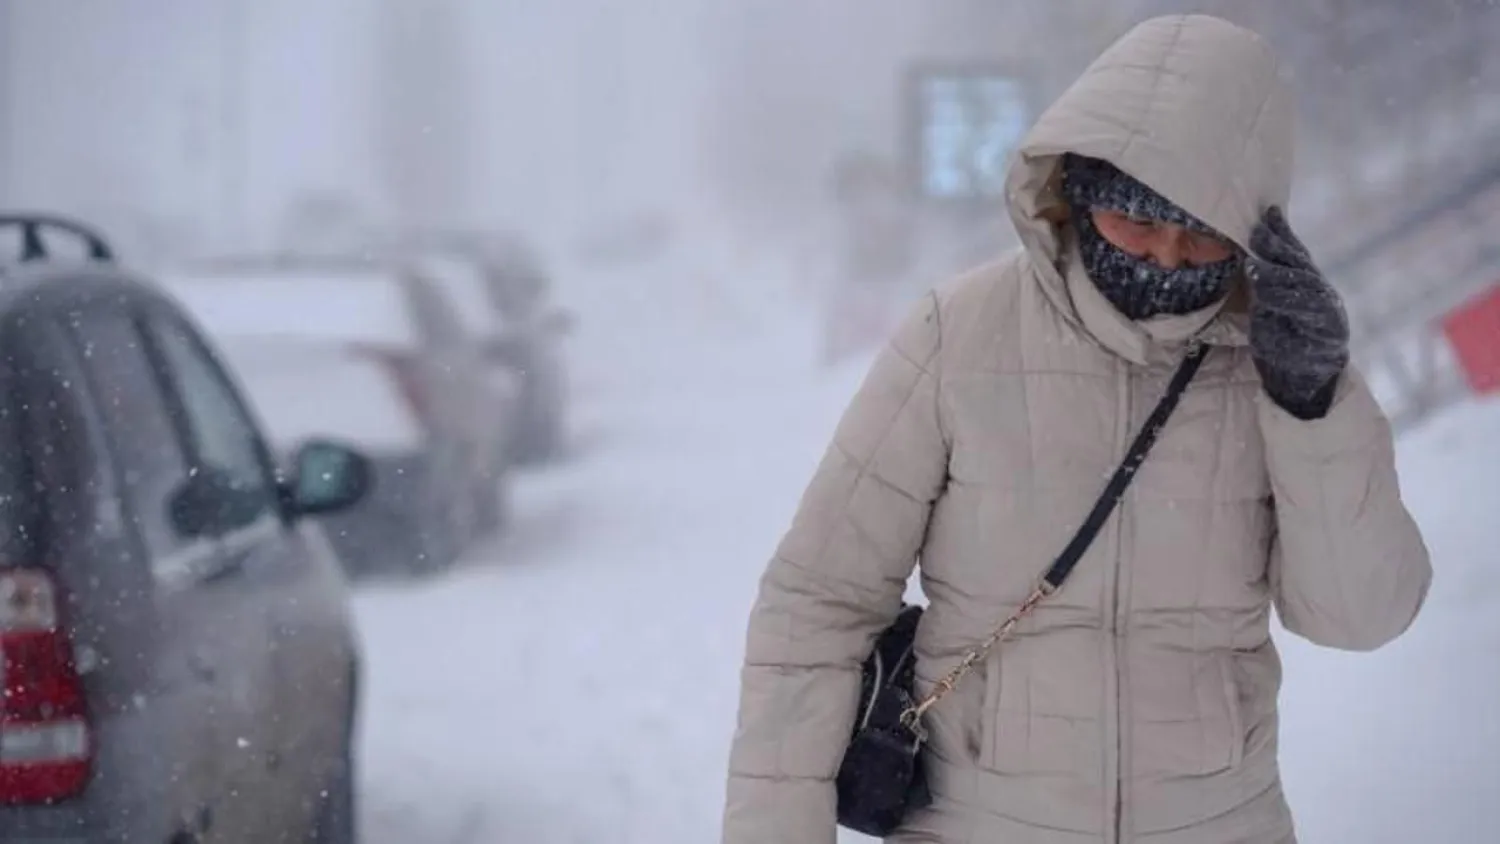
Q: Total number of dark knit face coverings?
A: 1